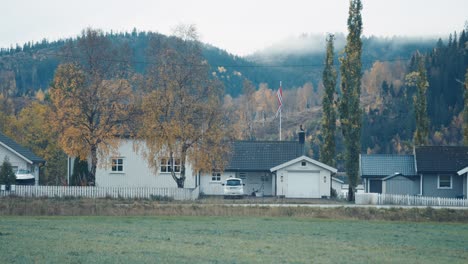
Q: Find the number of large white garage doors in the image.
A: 1